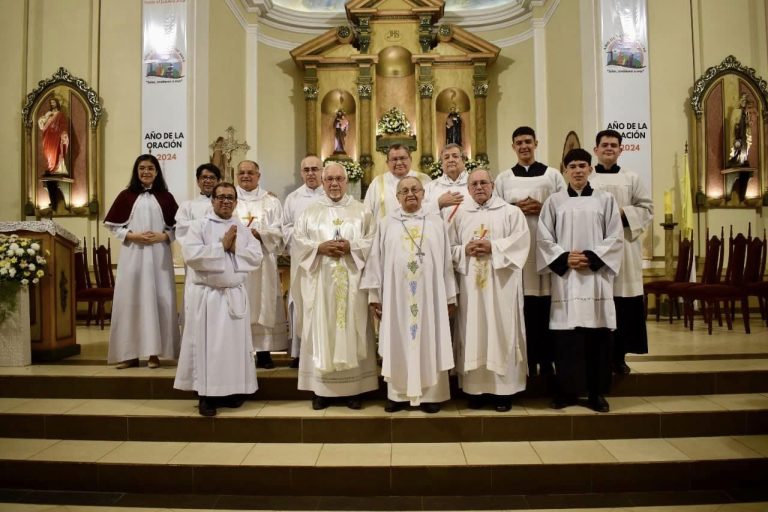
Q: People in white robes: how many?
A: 13